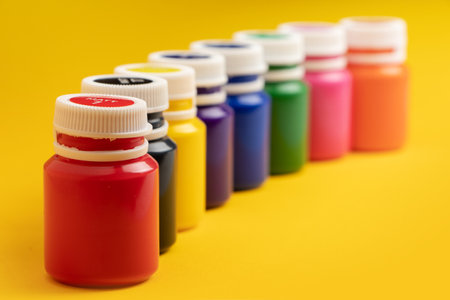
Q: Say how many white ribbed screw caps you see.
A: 8